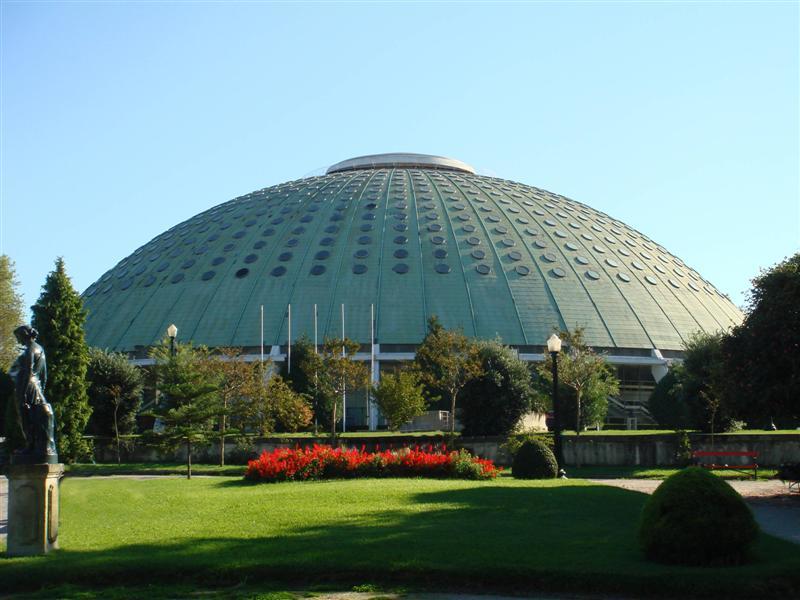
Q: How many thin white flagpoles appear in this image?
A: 5